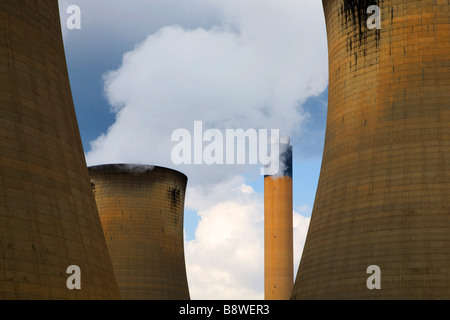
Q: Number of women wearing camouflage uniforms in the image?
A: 0